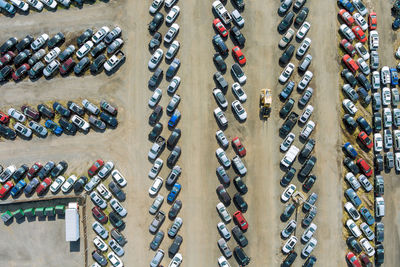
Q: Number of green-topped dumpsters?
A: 6